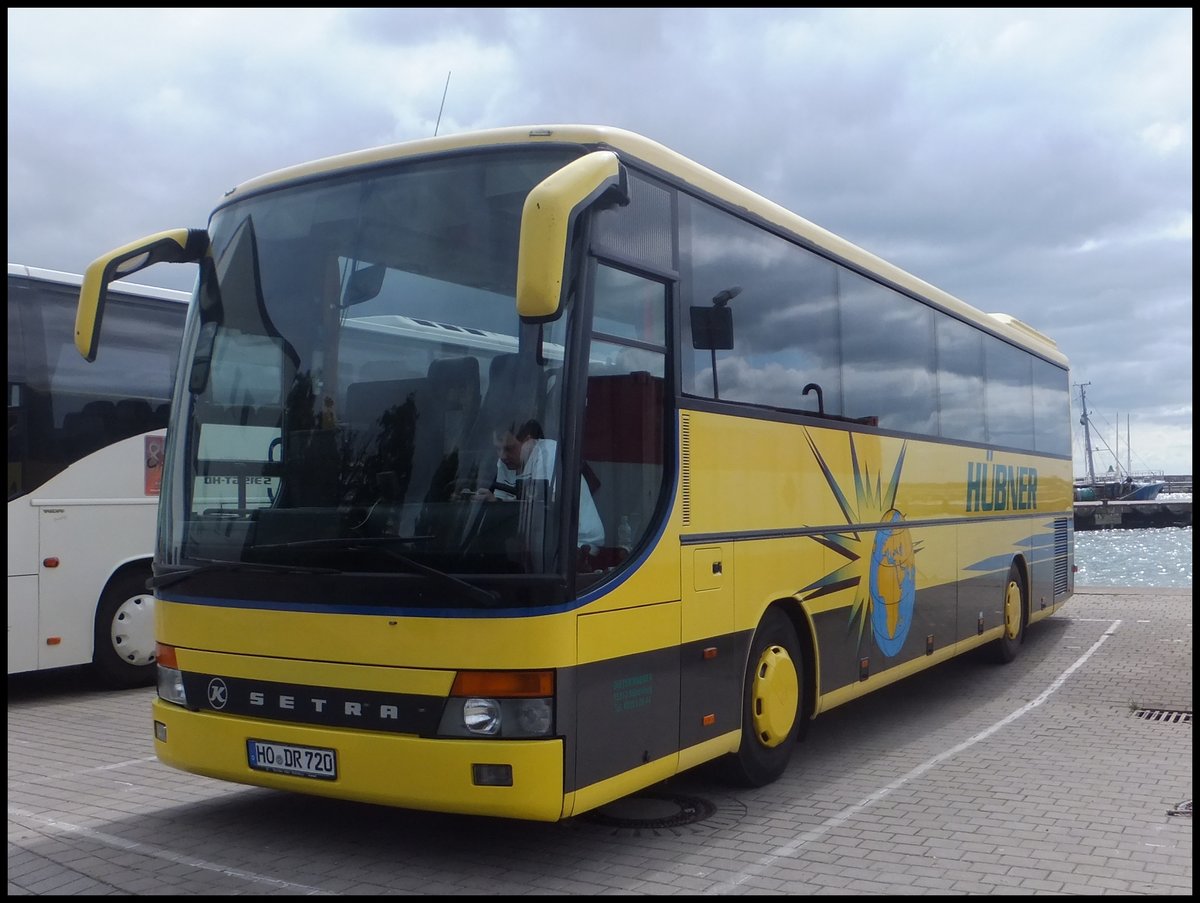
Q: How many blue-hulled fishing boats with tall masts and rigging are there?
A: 1